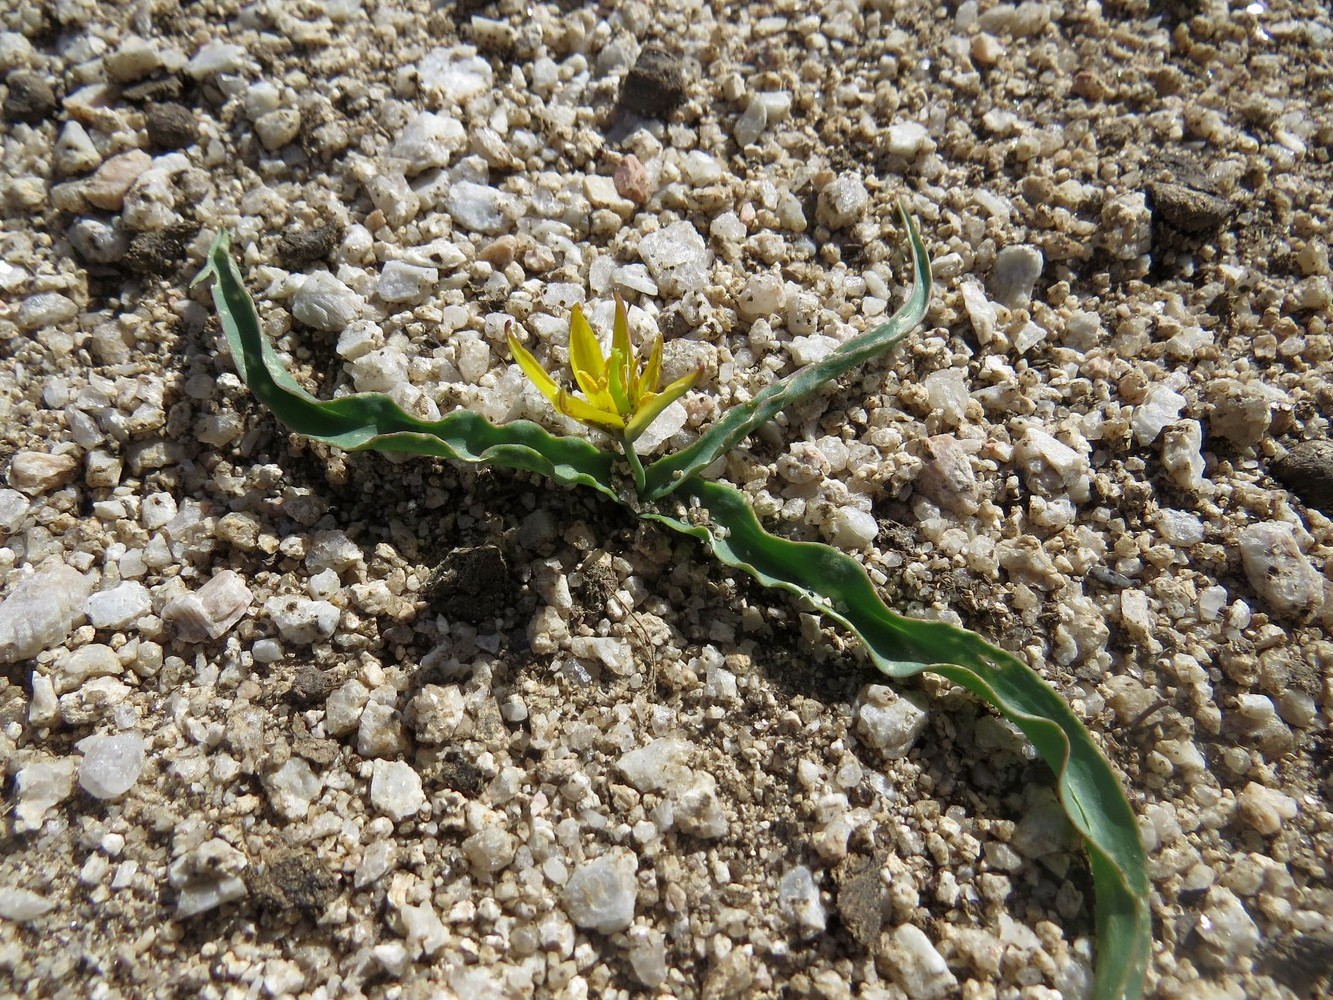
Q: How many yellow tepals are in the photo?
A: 6